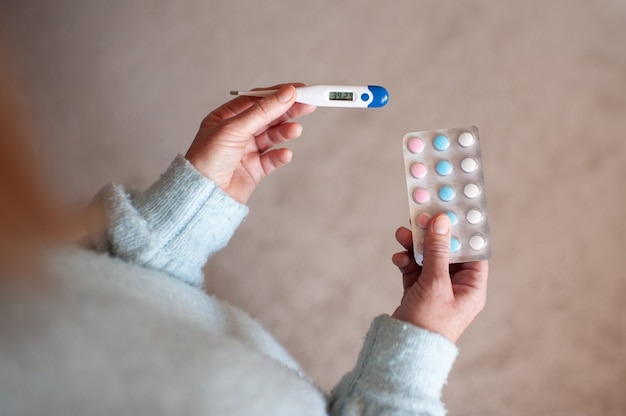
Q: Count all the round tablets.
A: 15